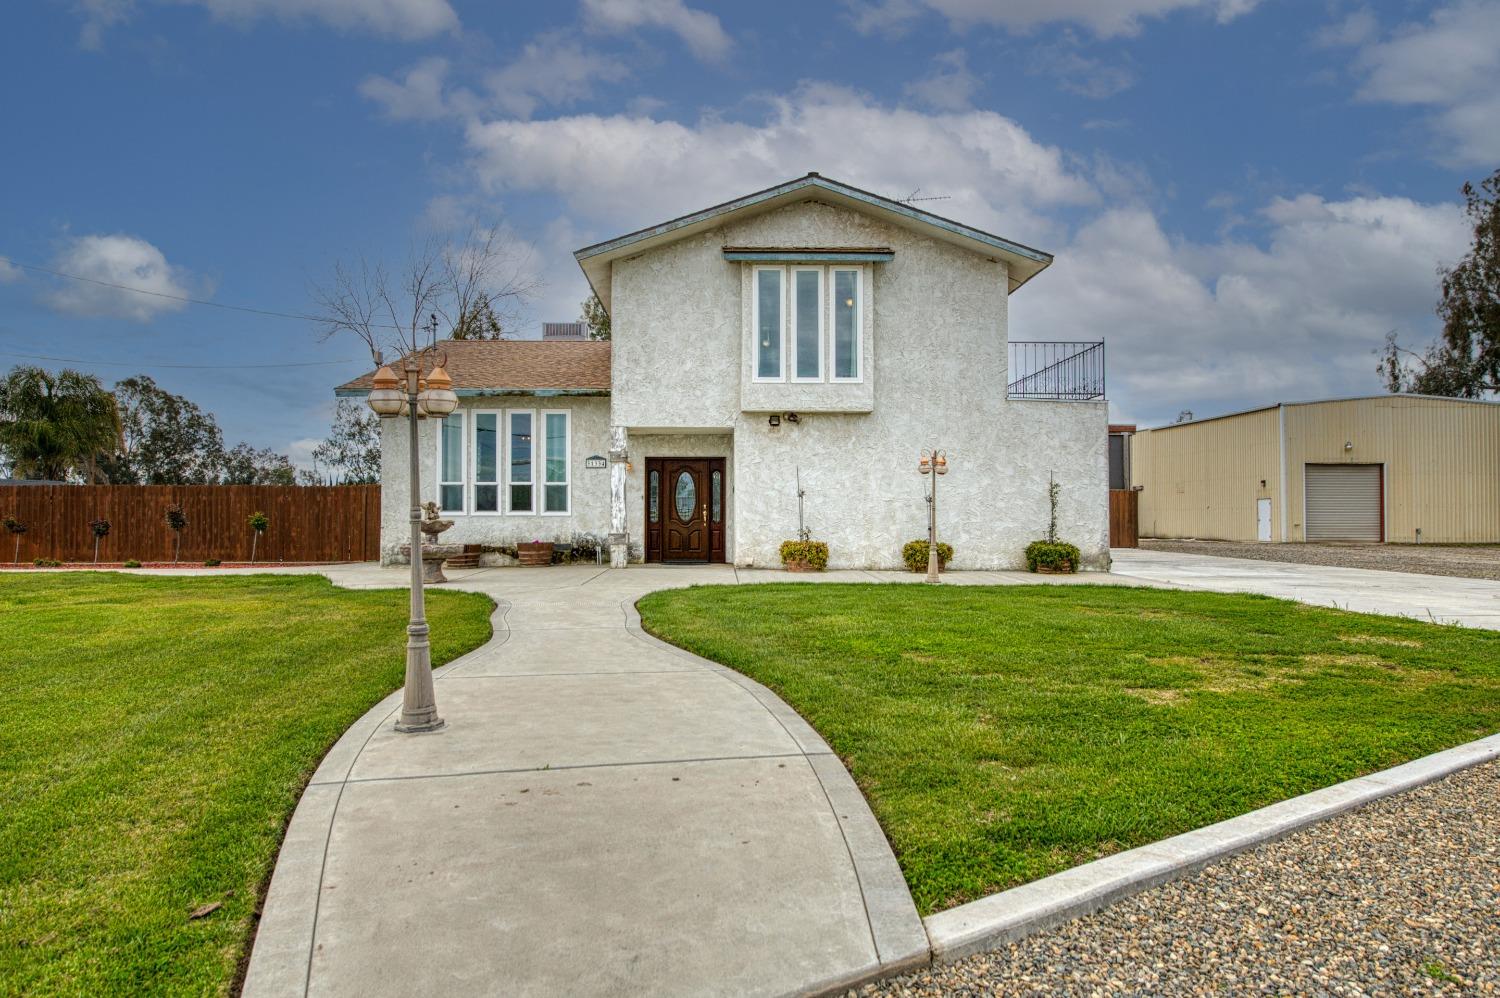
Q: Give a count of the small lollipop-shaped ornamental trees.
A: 4